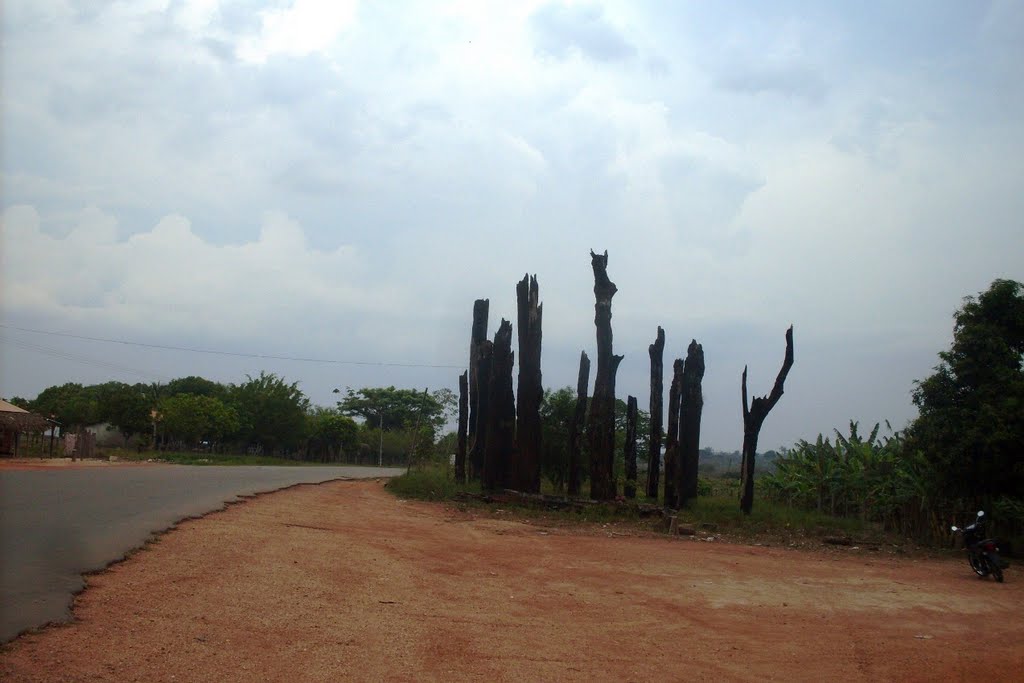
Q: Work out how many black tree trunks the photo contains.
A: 12